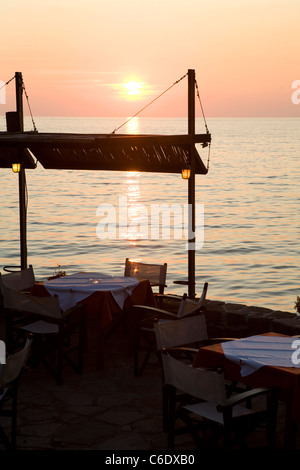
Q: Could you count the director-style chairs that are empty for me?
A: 7